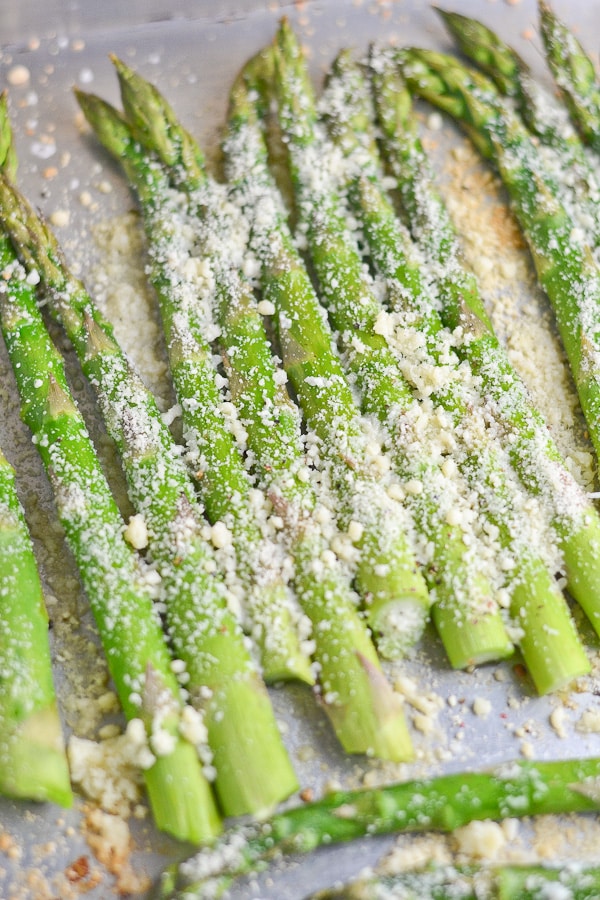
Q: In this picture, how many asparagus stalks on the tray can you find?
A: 14